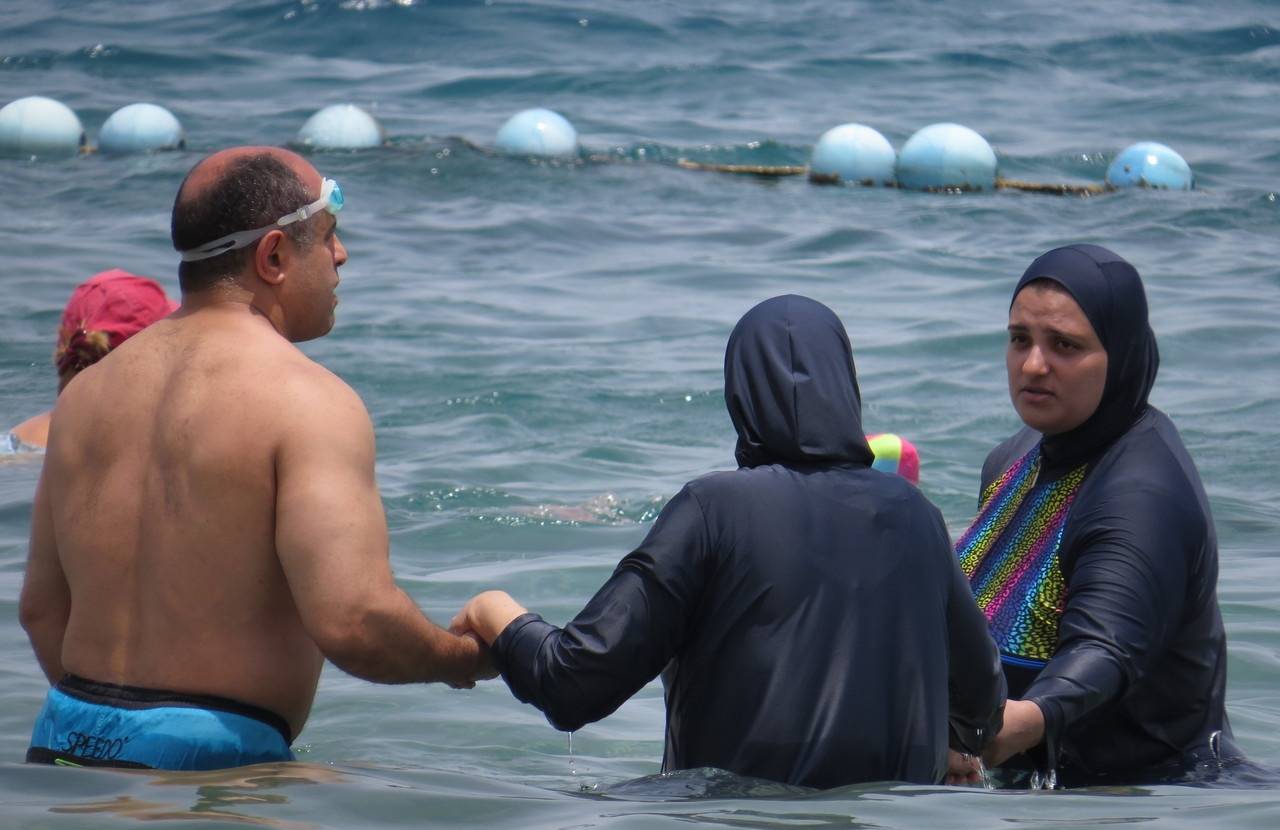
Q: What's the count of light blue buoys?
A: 7